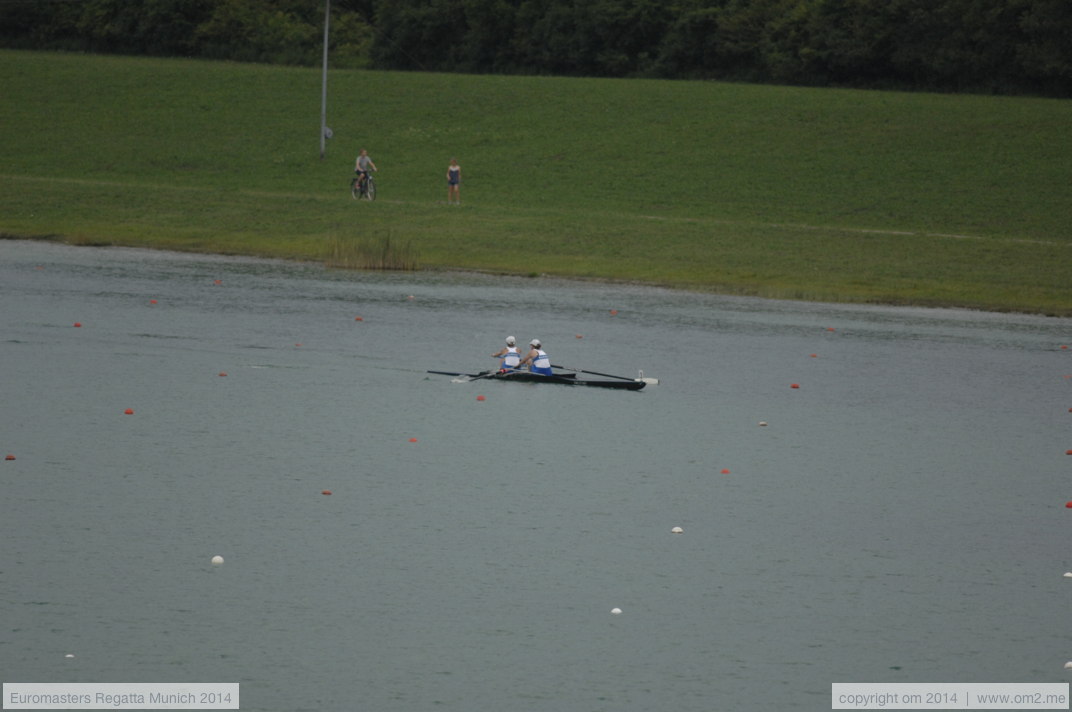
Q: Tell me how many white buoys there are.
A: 7